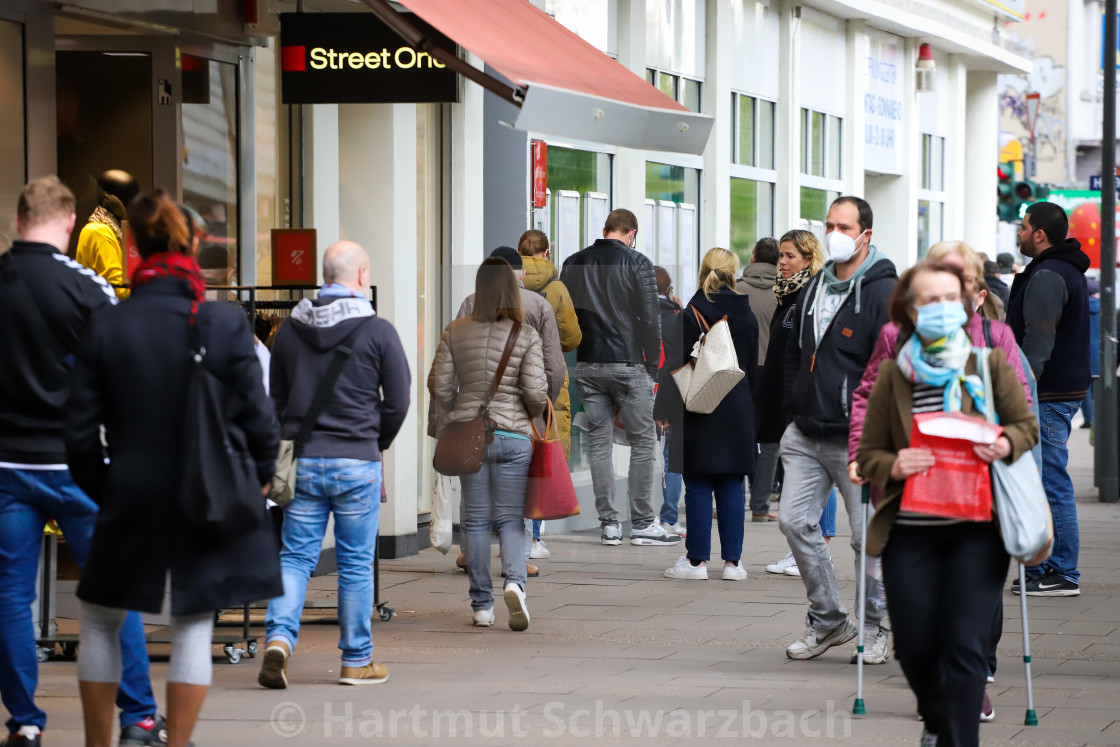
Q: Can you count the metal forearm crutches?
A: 2